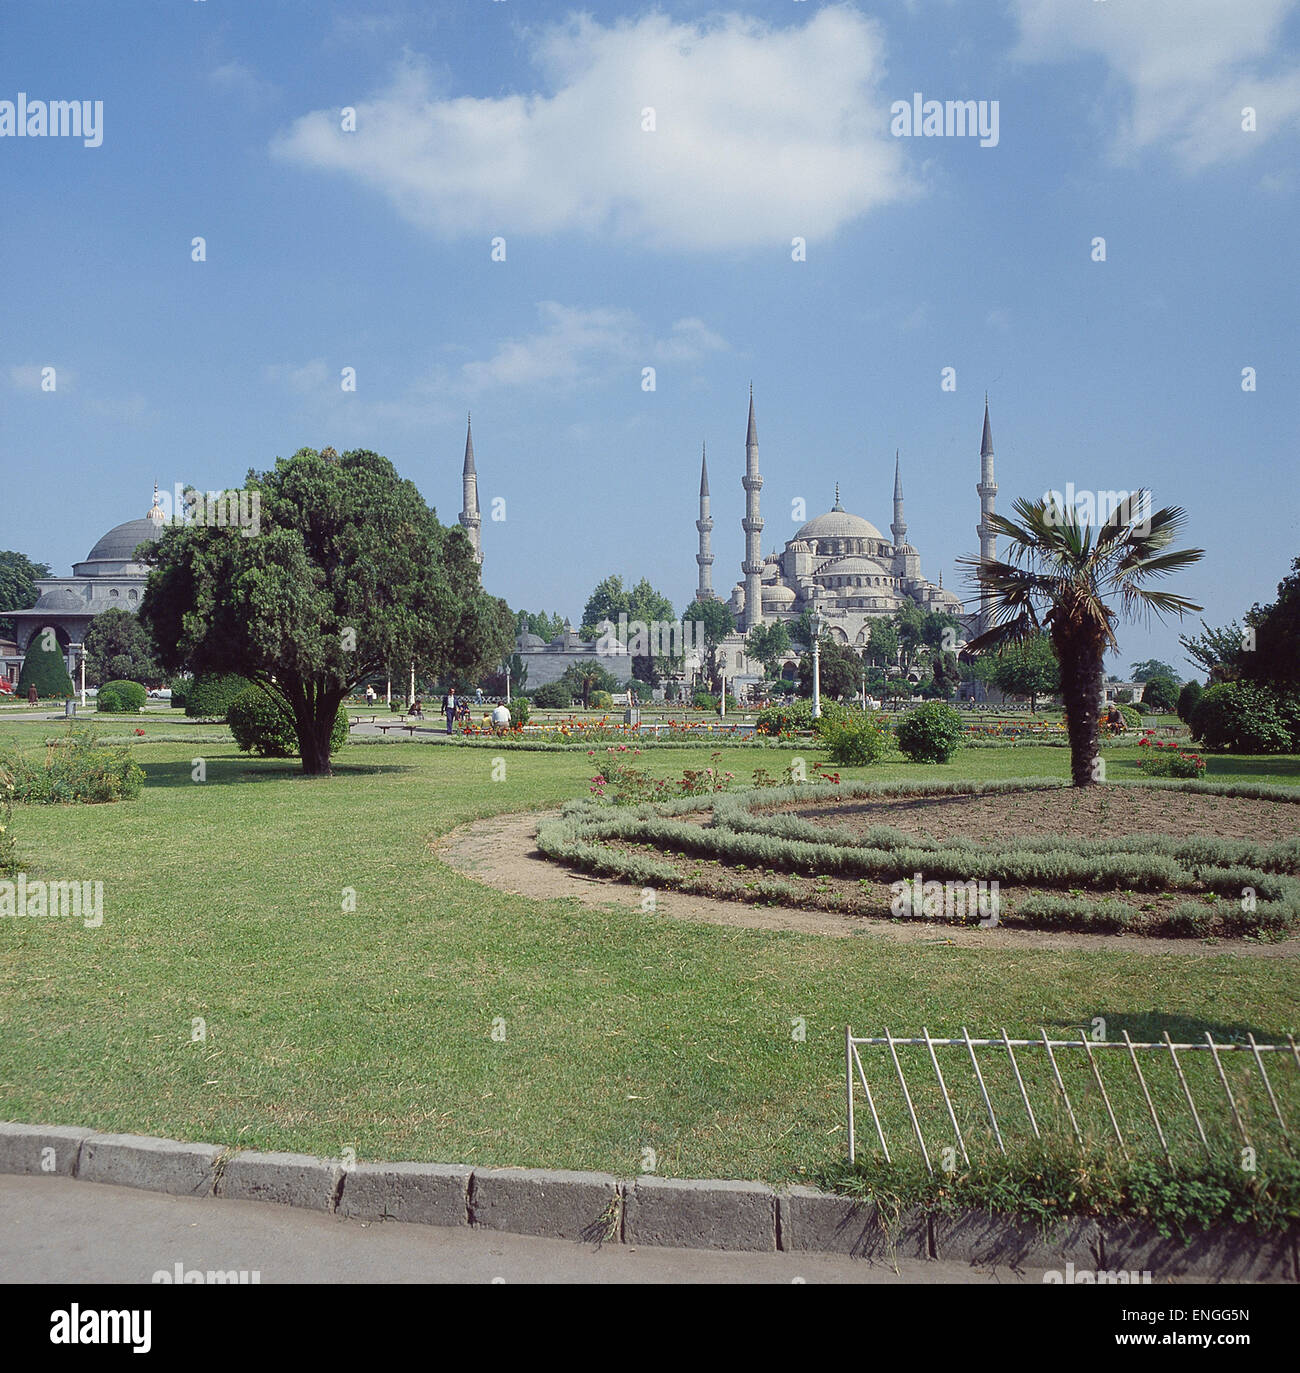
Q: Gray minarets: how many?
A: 5